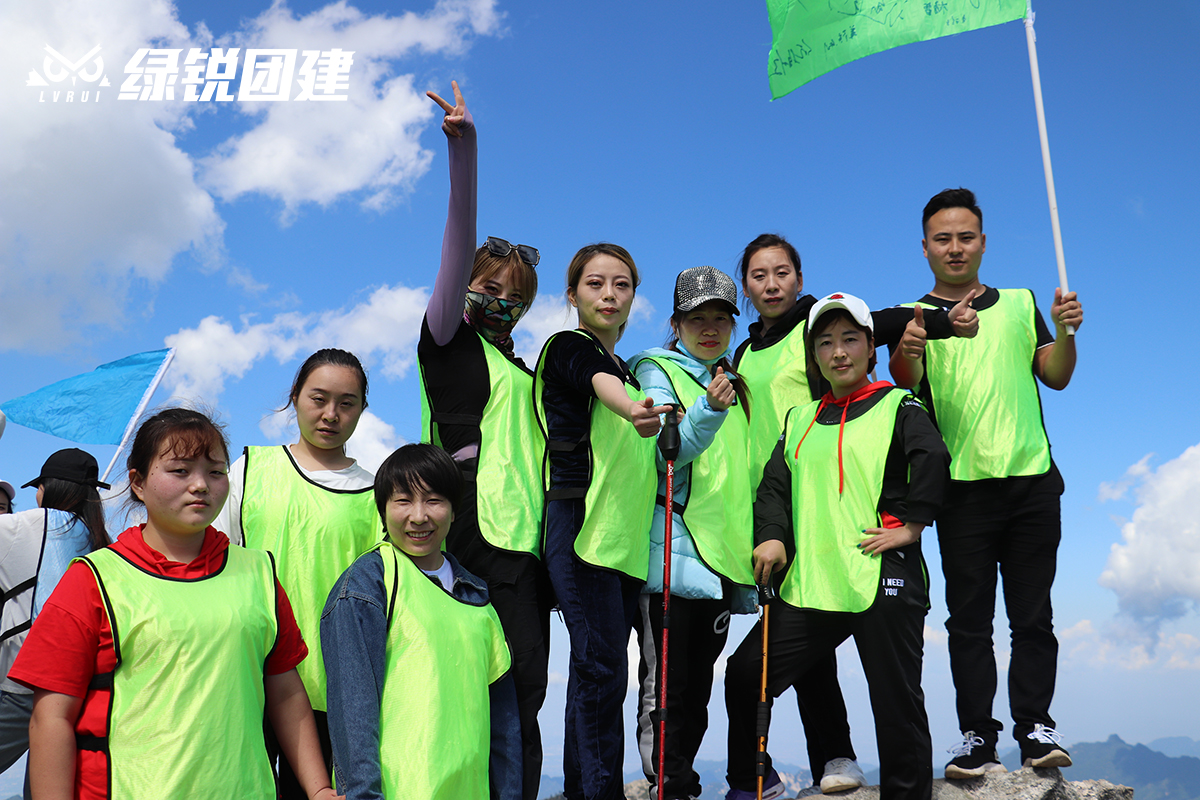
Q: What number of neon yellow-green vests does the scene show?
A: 9